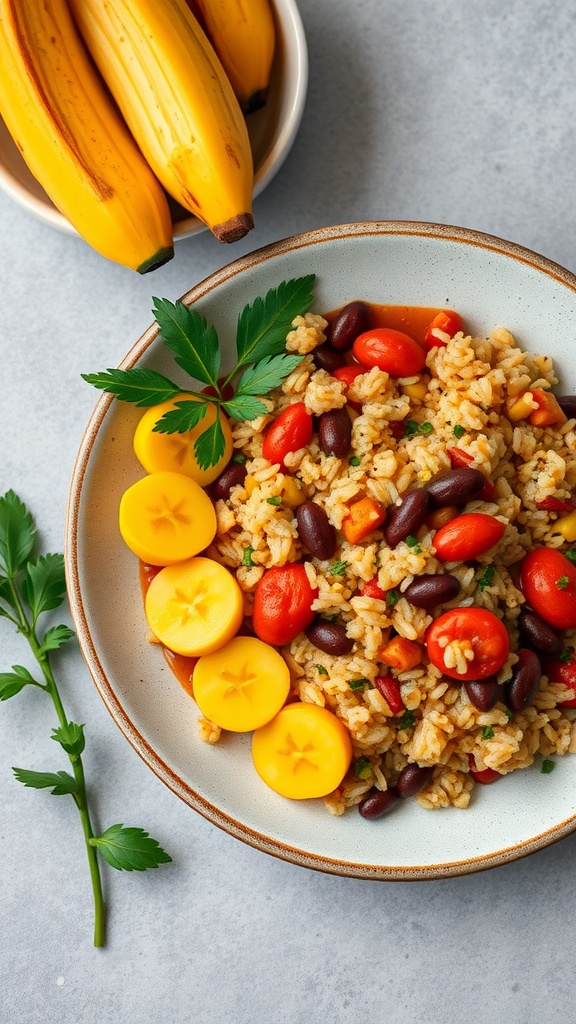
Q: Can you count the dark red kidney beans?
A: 15